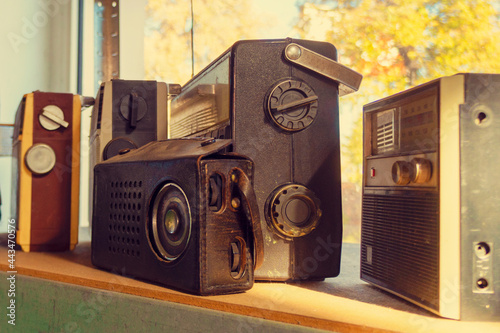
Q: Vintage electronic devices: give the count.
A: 5